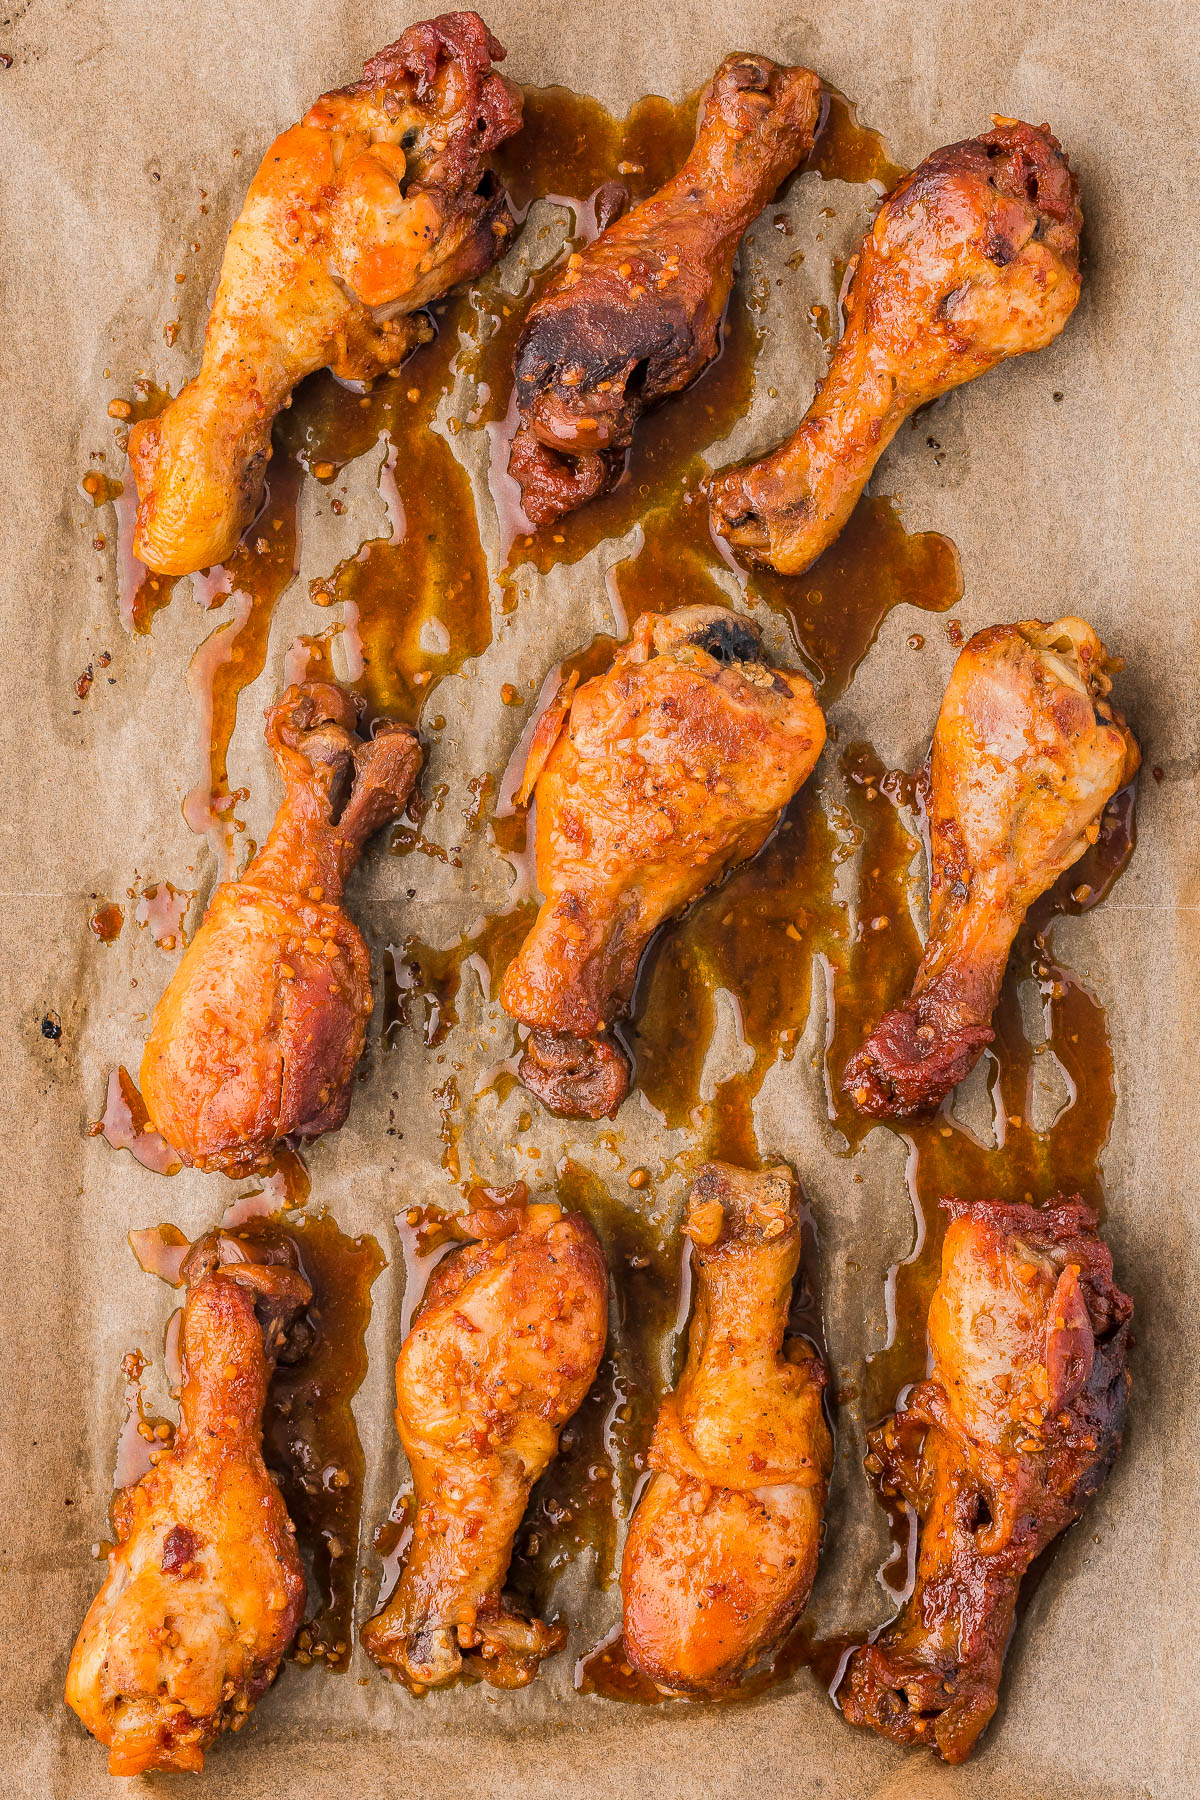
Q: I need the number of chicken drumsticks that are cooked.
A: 10